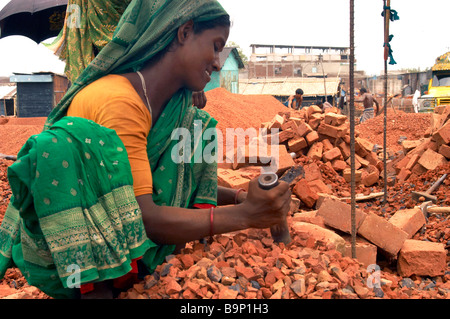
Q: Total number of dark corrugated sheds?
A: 1